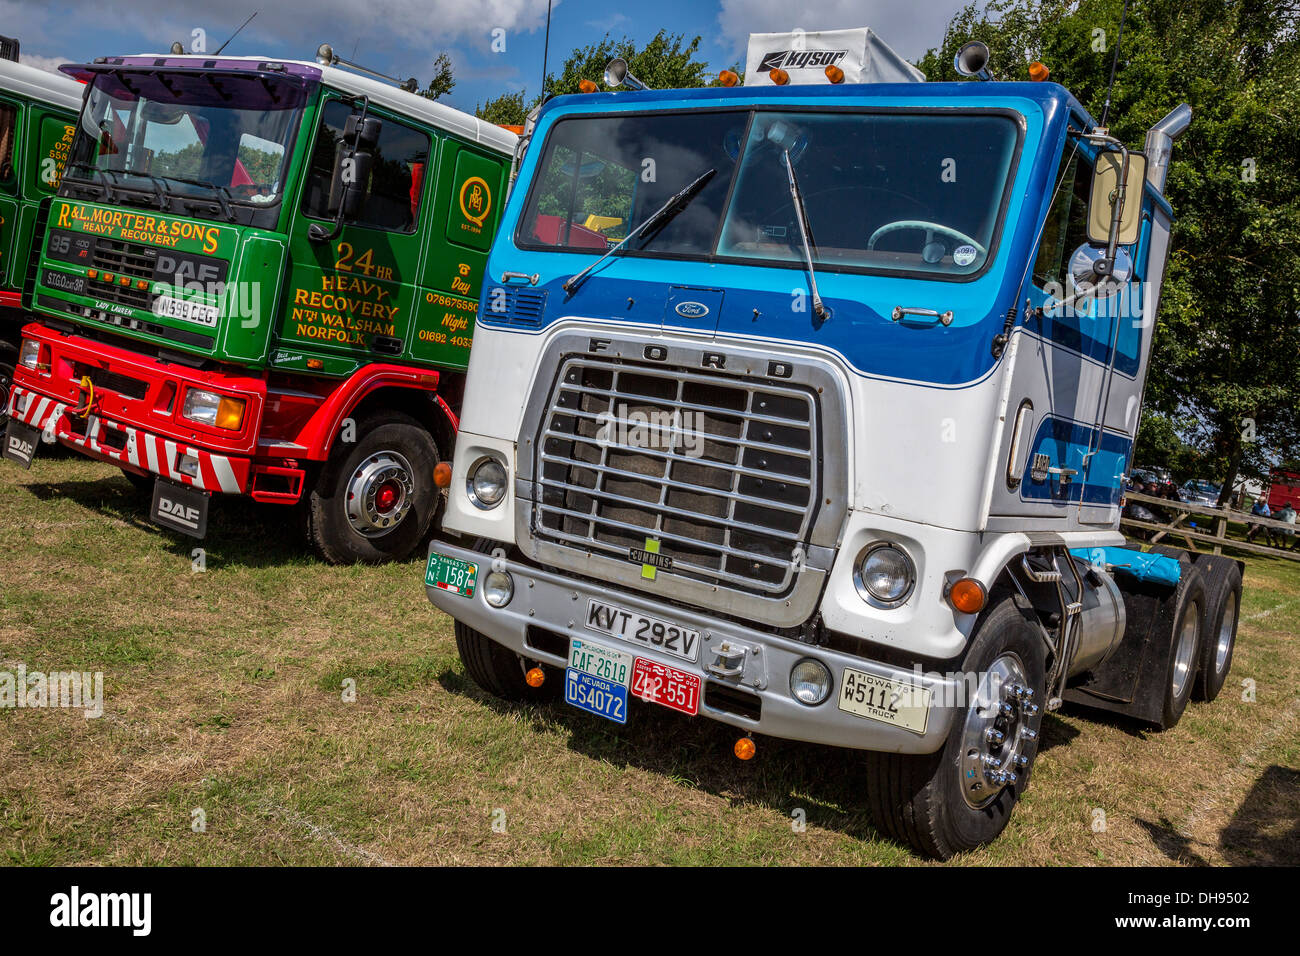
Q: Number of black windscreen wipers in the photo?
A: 3